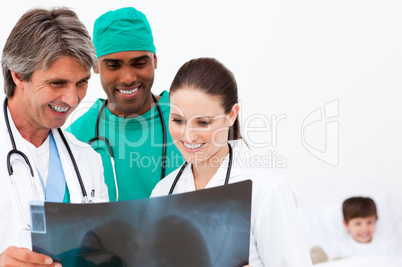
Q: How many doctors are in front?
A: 3